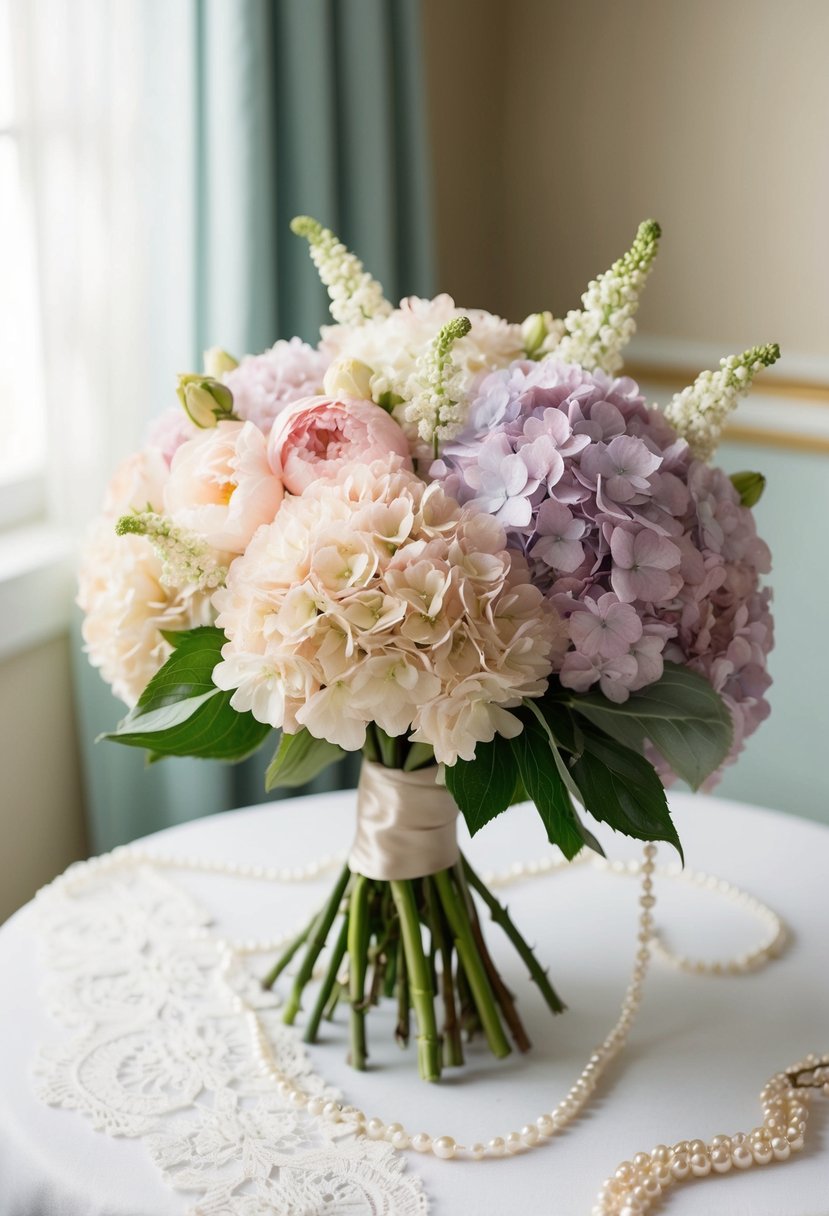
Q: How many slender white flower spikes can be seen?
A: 5